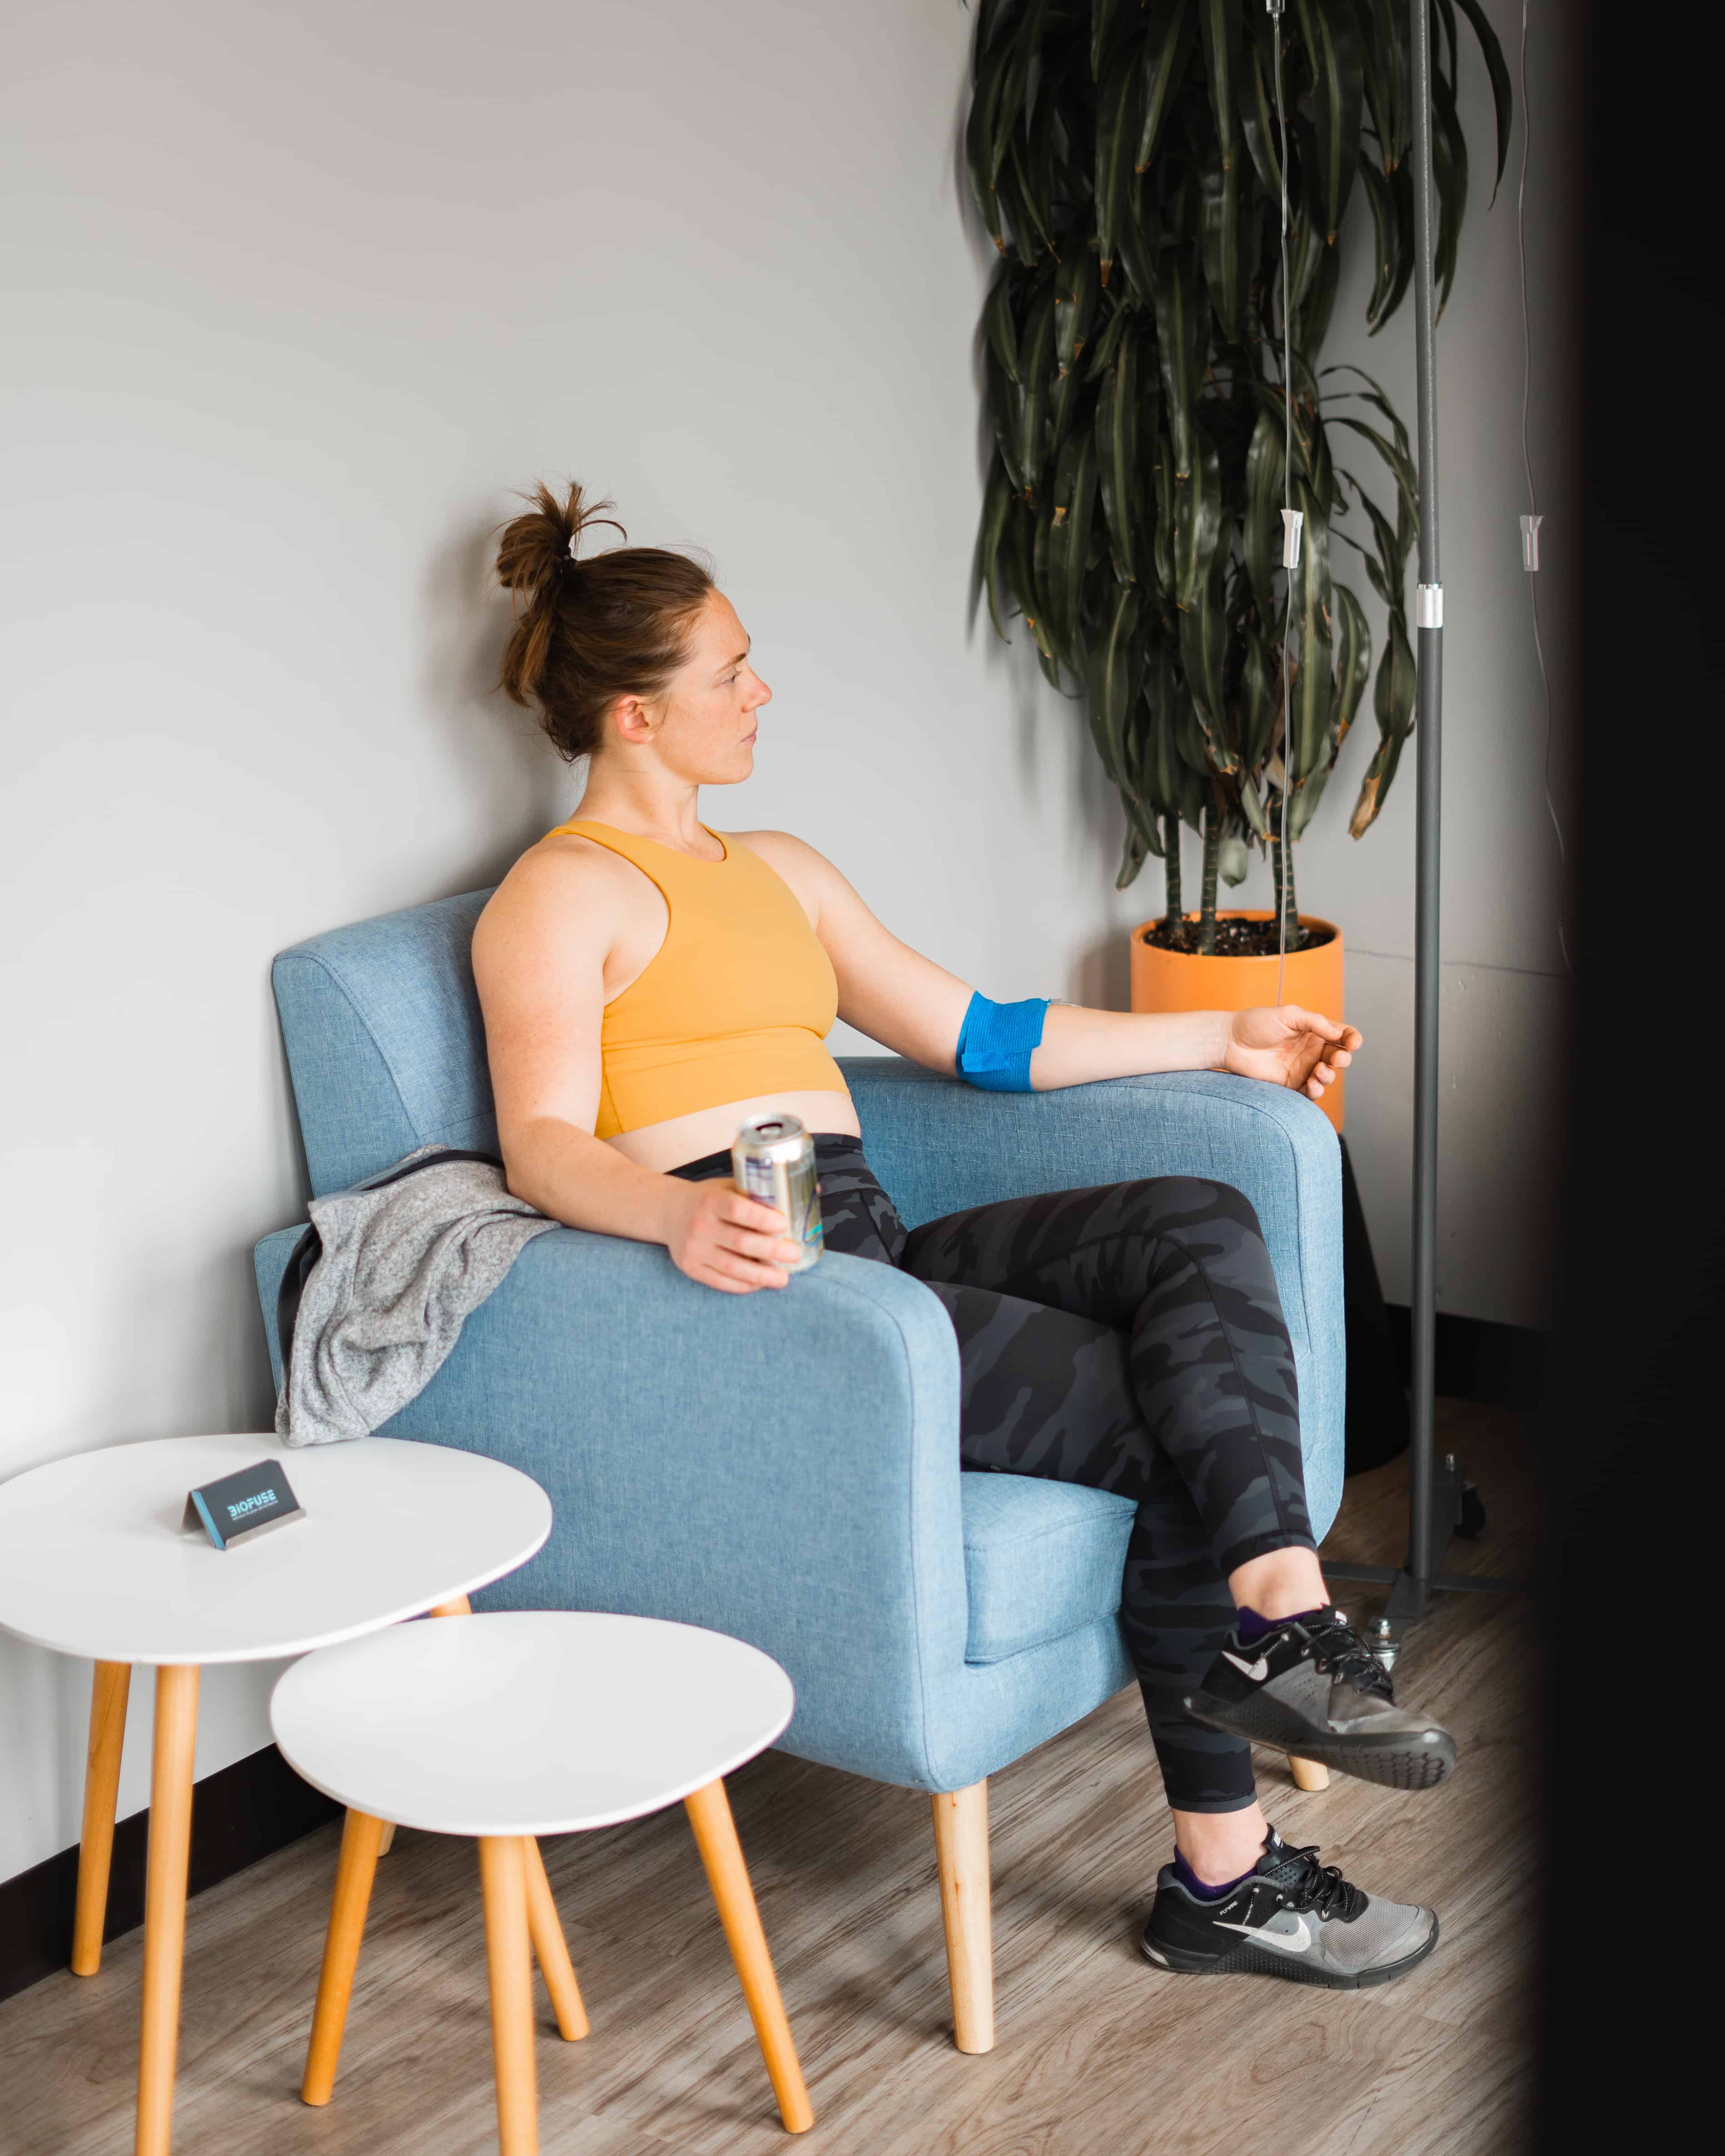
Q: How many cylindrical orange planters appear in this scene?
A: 1